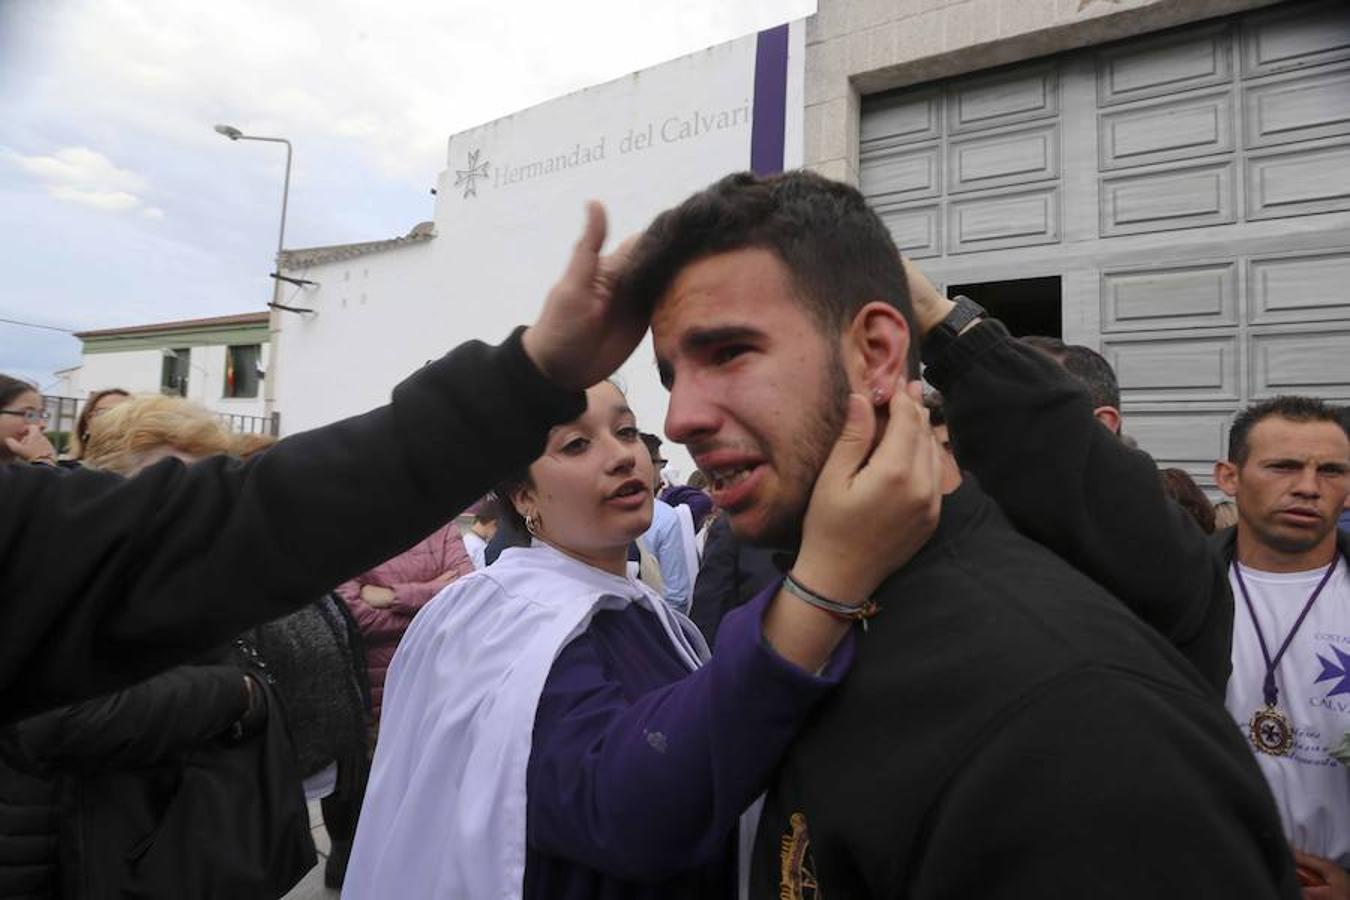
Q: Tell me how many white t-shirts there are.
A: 1